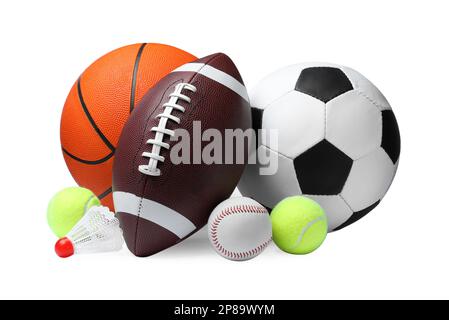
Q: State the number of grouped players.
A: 0